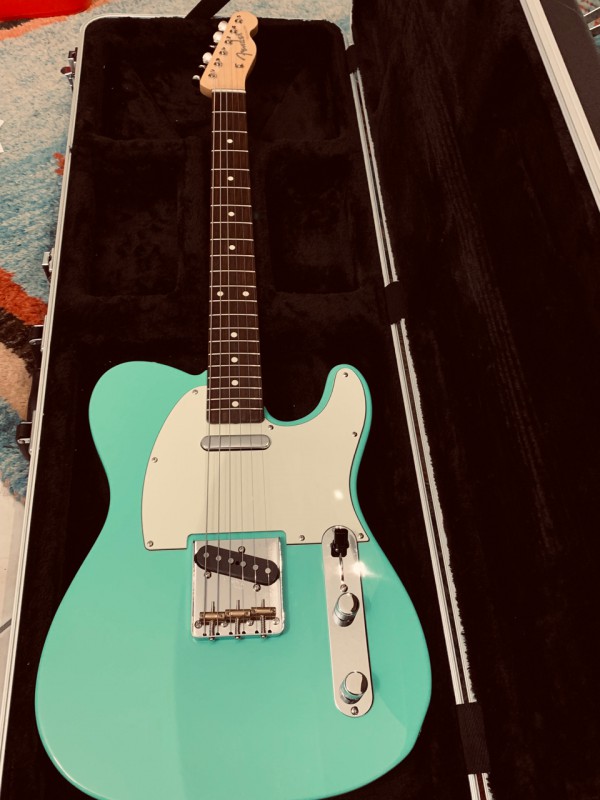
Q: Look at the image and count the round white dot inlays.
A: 10